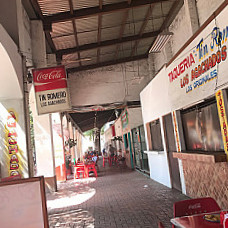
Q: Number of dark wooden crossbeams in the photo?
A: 3